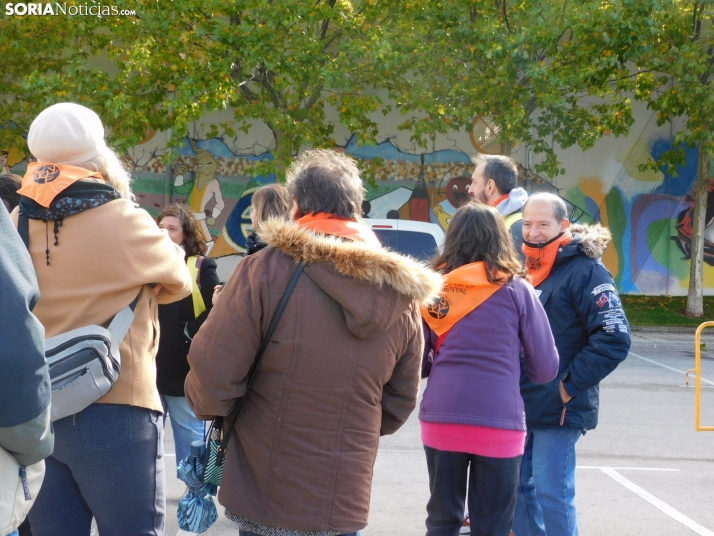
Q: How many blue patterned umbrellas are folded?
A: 1